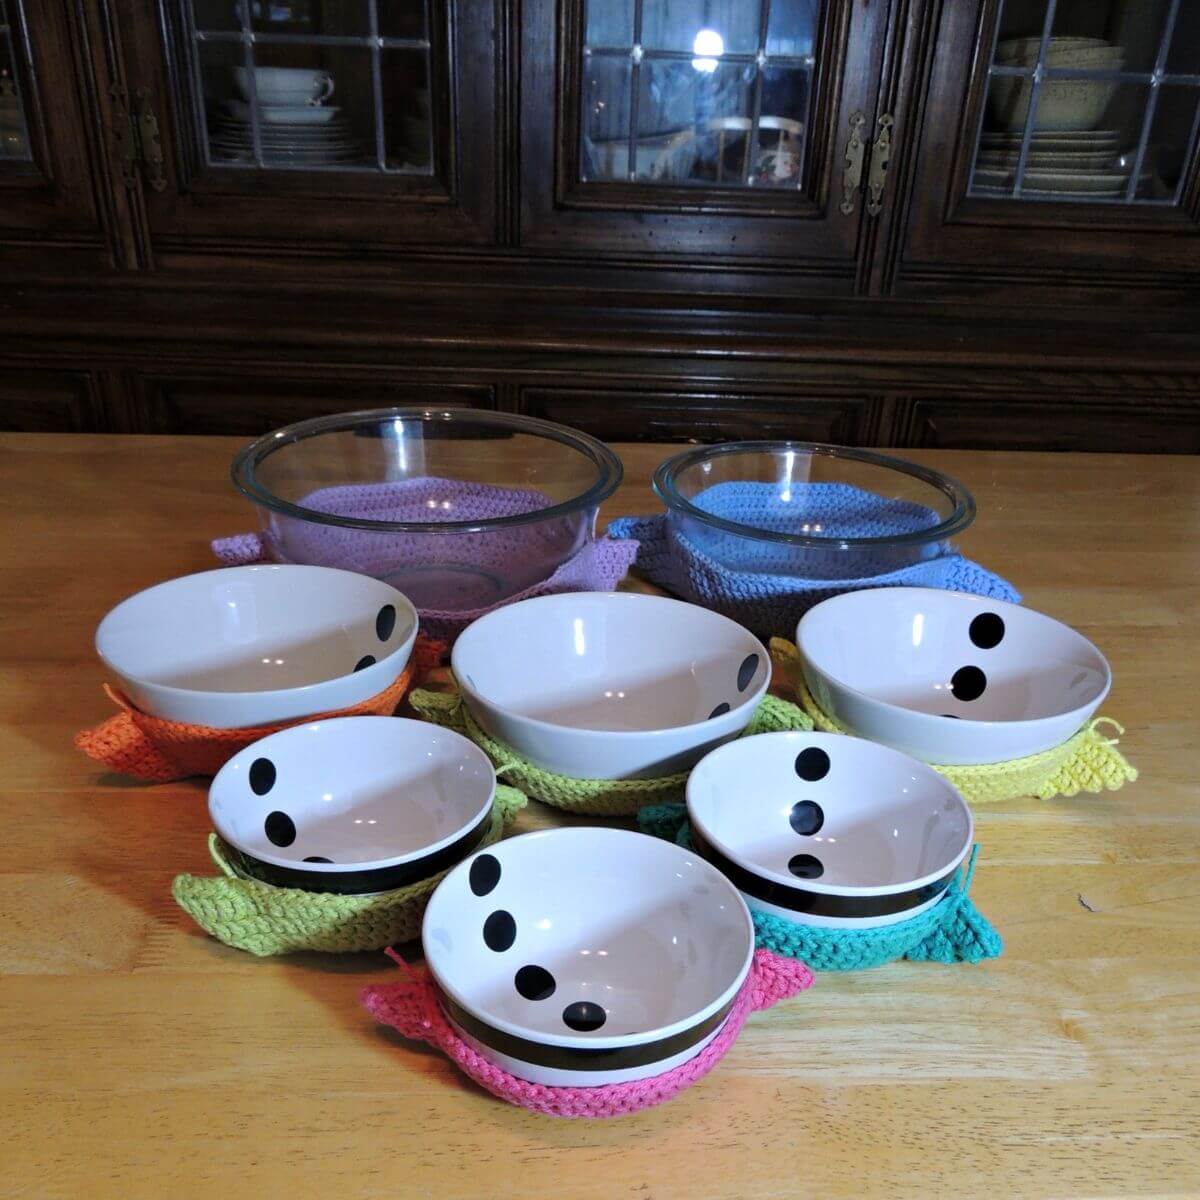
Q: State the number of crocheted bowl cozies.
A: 8